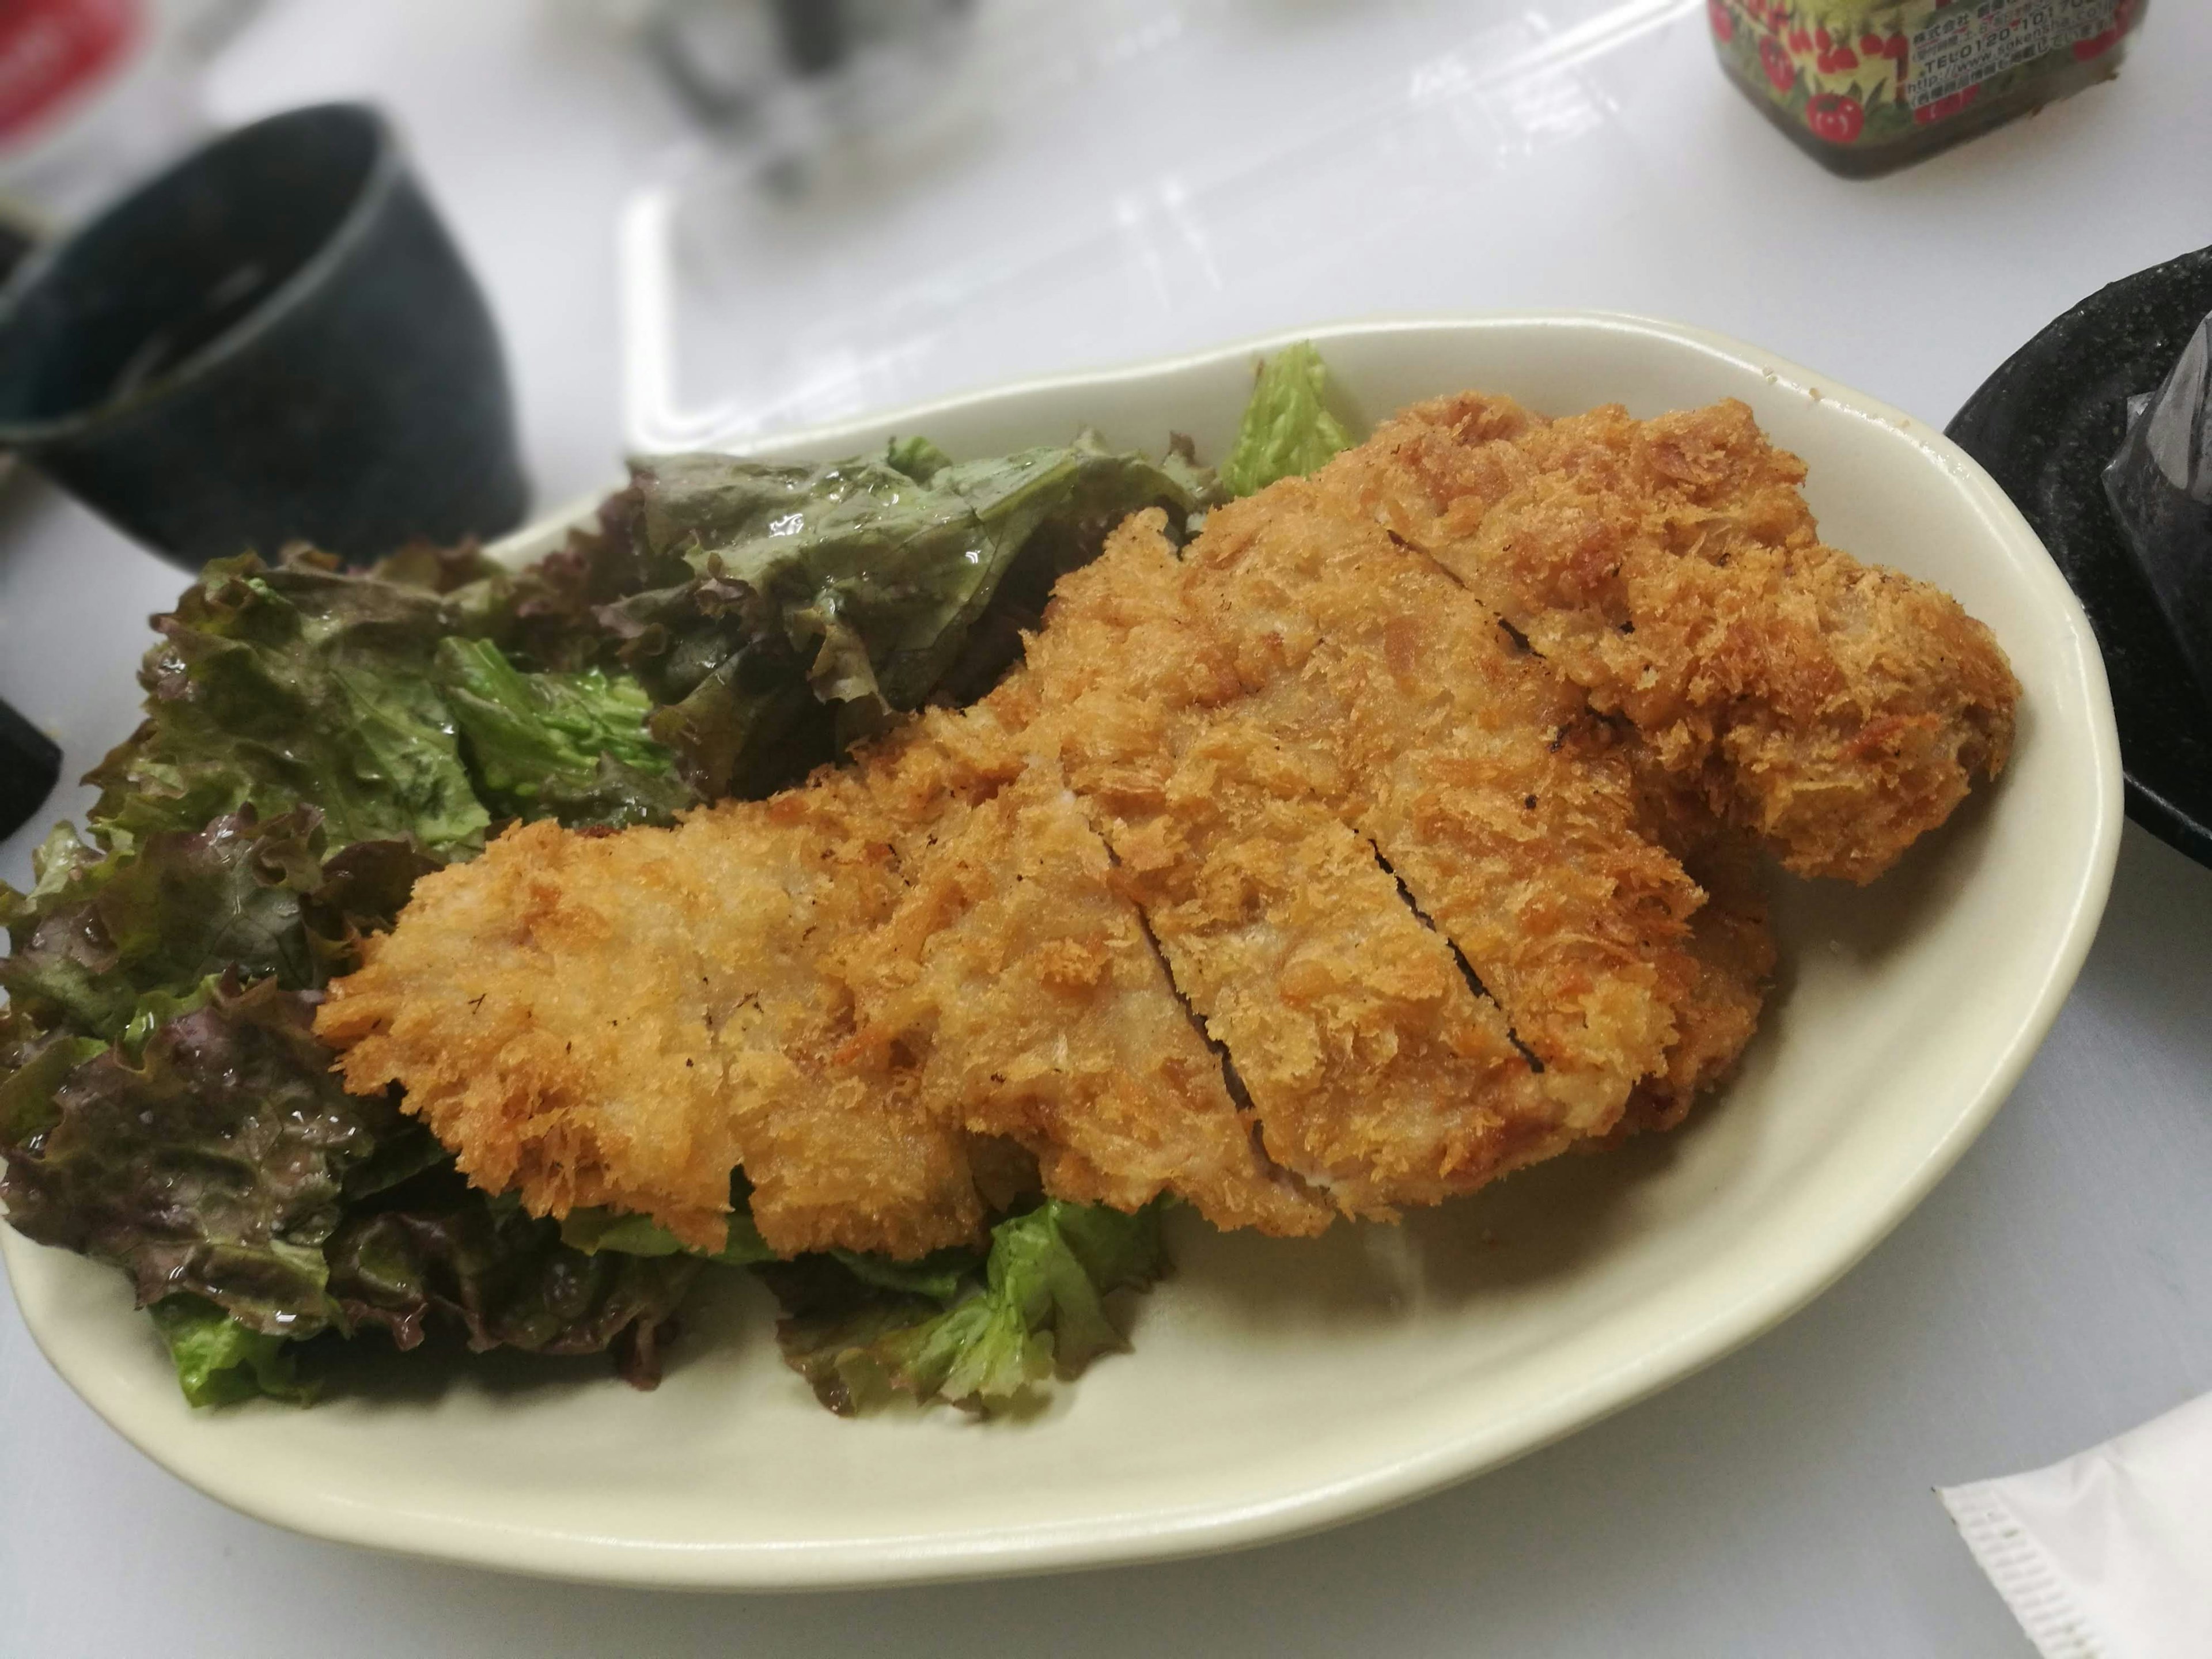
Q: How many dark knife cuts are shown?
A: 3